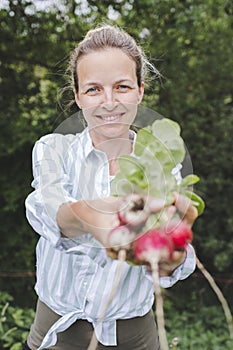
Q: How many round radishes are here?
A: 4